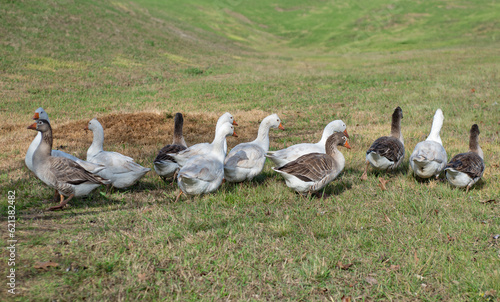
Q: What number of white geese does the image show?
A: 7